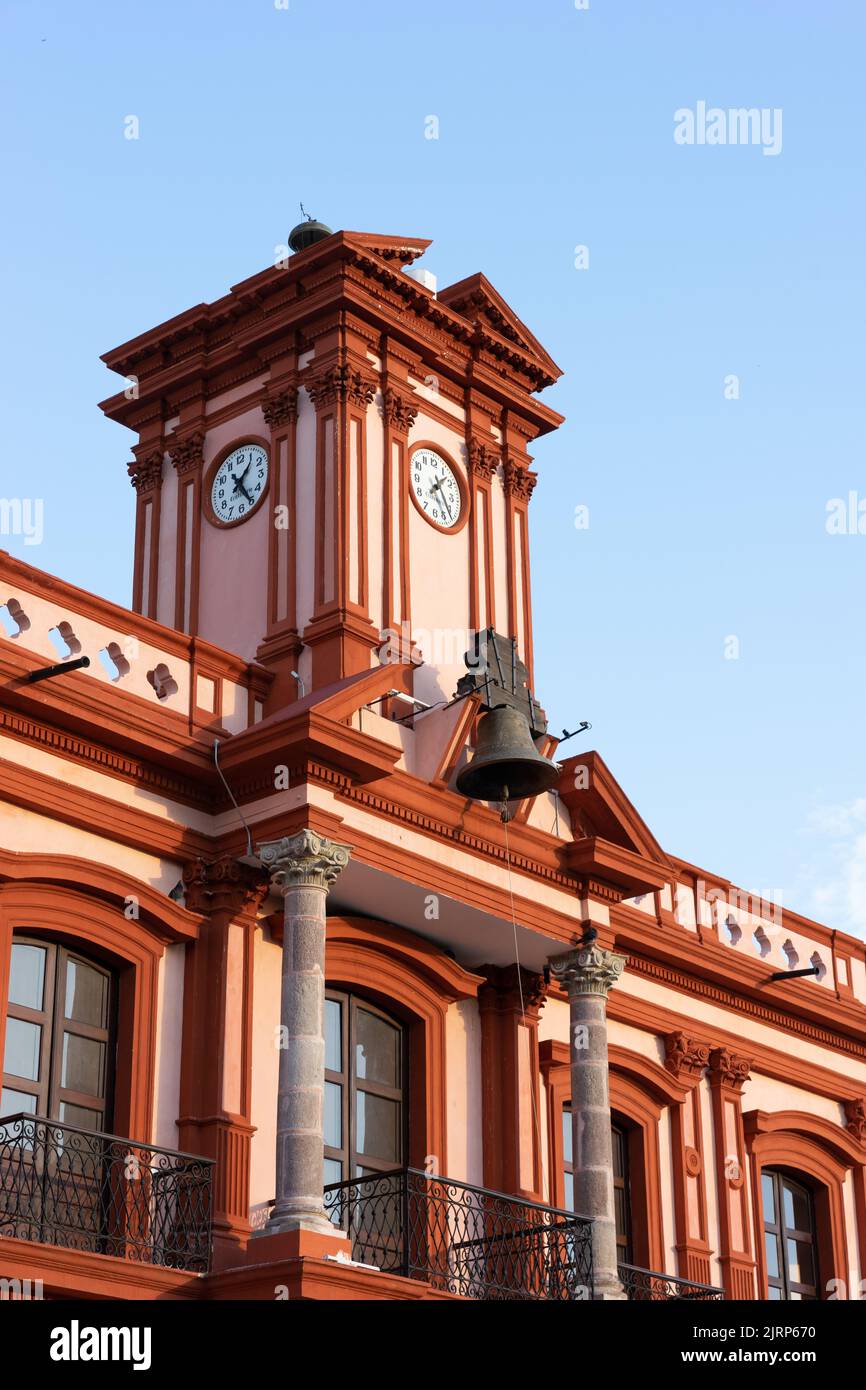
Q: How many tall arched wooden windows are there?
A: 4